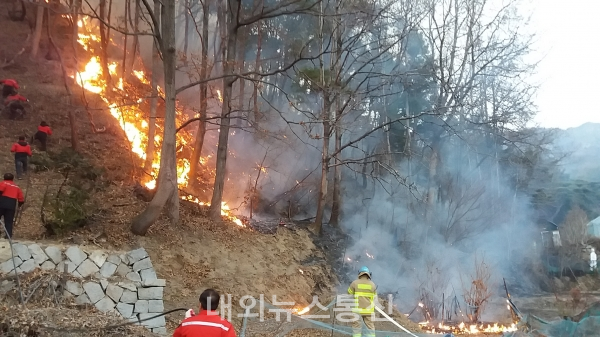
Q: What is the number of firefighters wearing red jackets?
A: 6